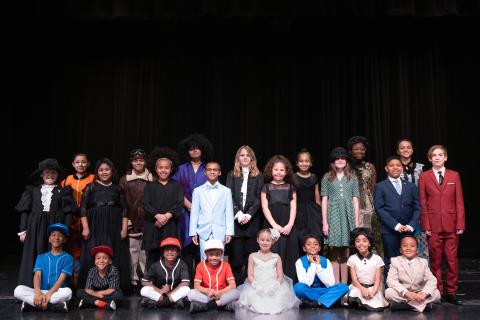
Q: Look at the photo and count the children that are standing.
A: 15